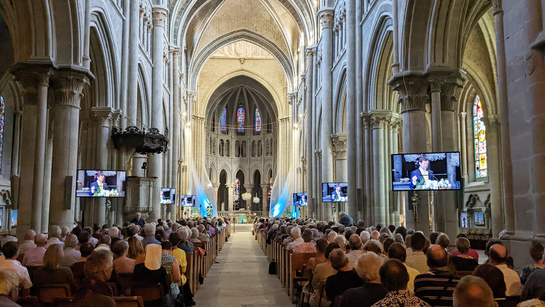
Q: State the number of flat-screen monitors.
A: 6